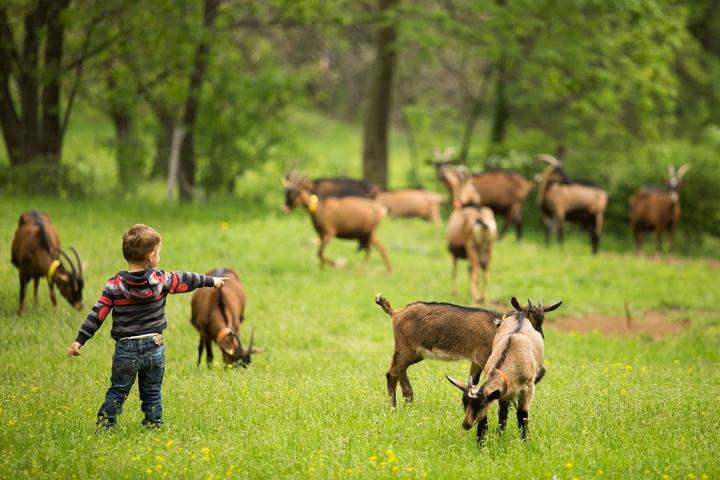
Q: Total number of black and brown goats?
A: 11